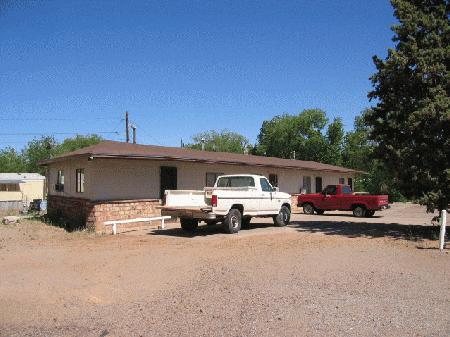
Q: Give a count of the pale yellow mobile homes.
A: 1